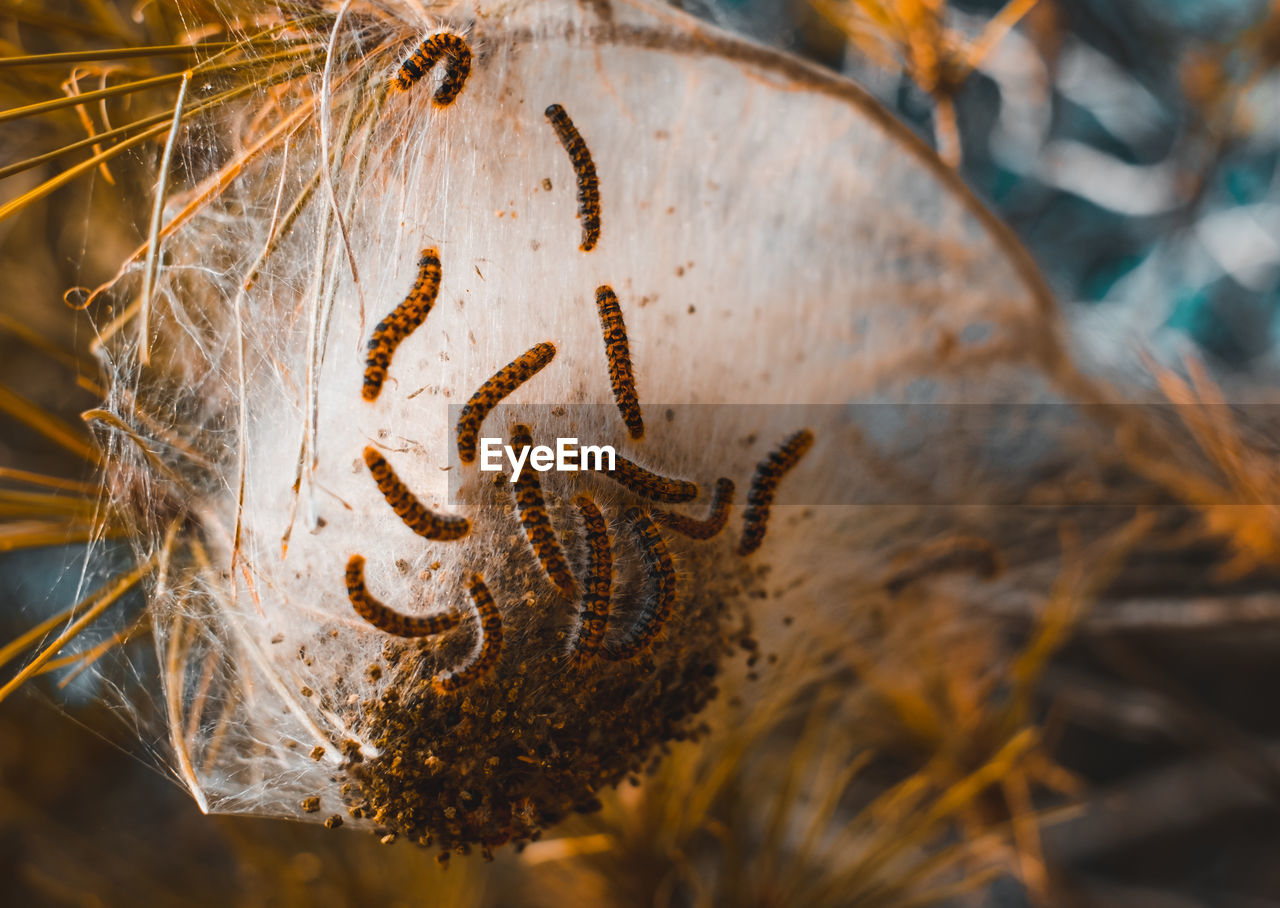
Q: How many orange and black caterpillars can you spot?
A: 14